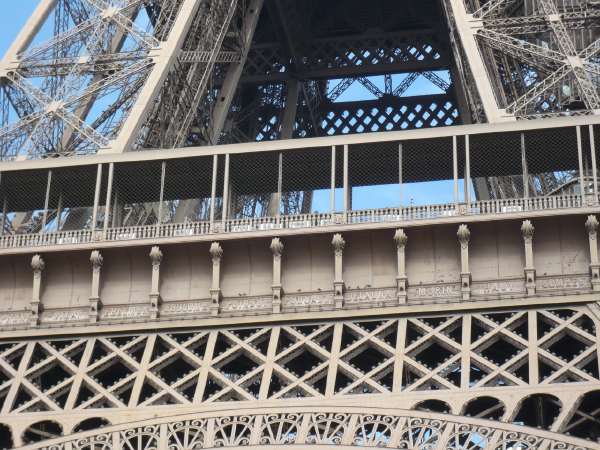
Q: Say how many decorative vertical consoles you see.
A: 10